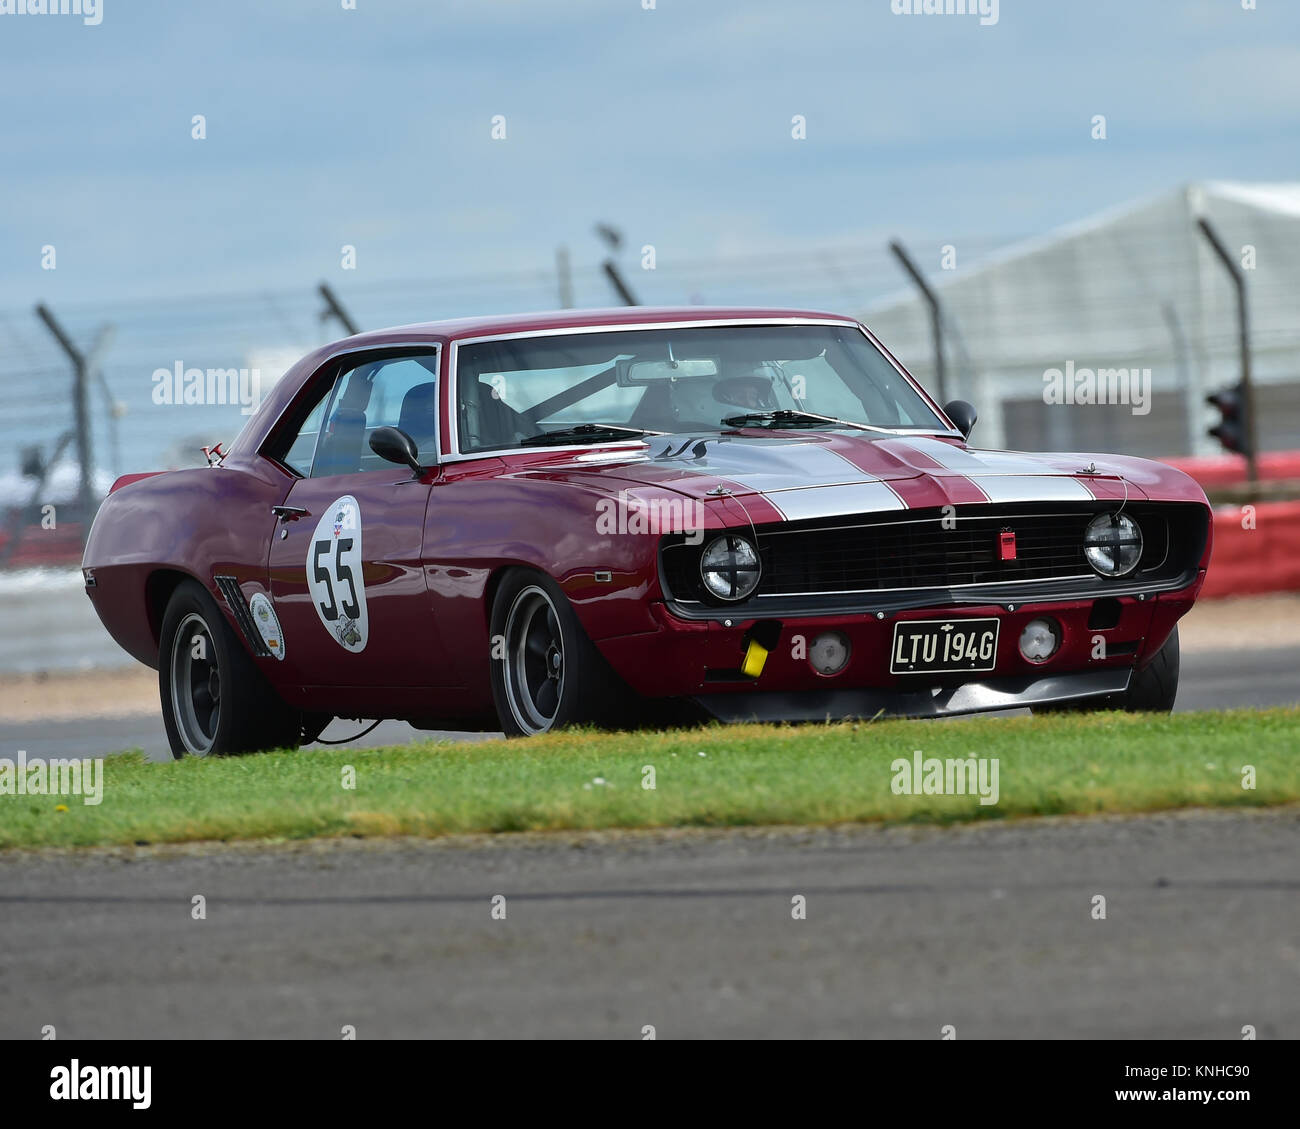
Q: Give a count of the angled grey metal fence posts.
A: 5